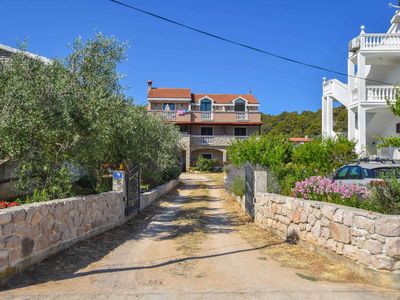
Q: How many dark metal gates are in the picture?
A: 2